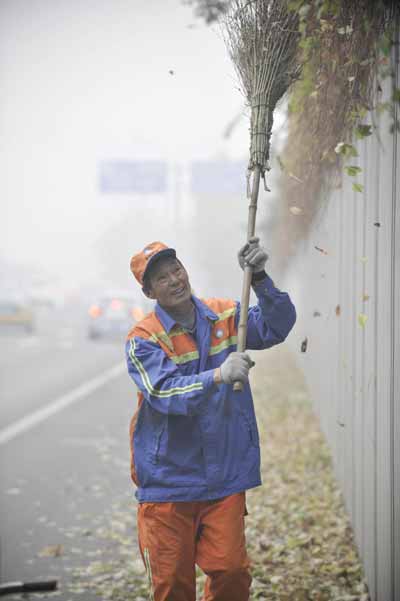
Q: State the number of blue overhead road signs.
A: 2